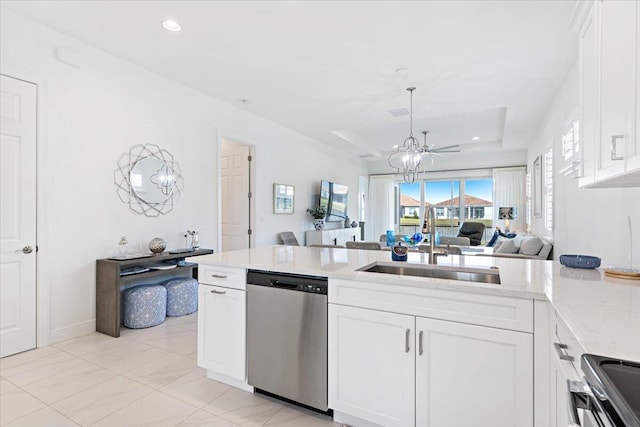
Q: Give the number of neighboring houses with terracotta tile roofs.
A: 2